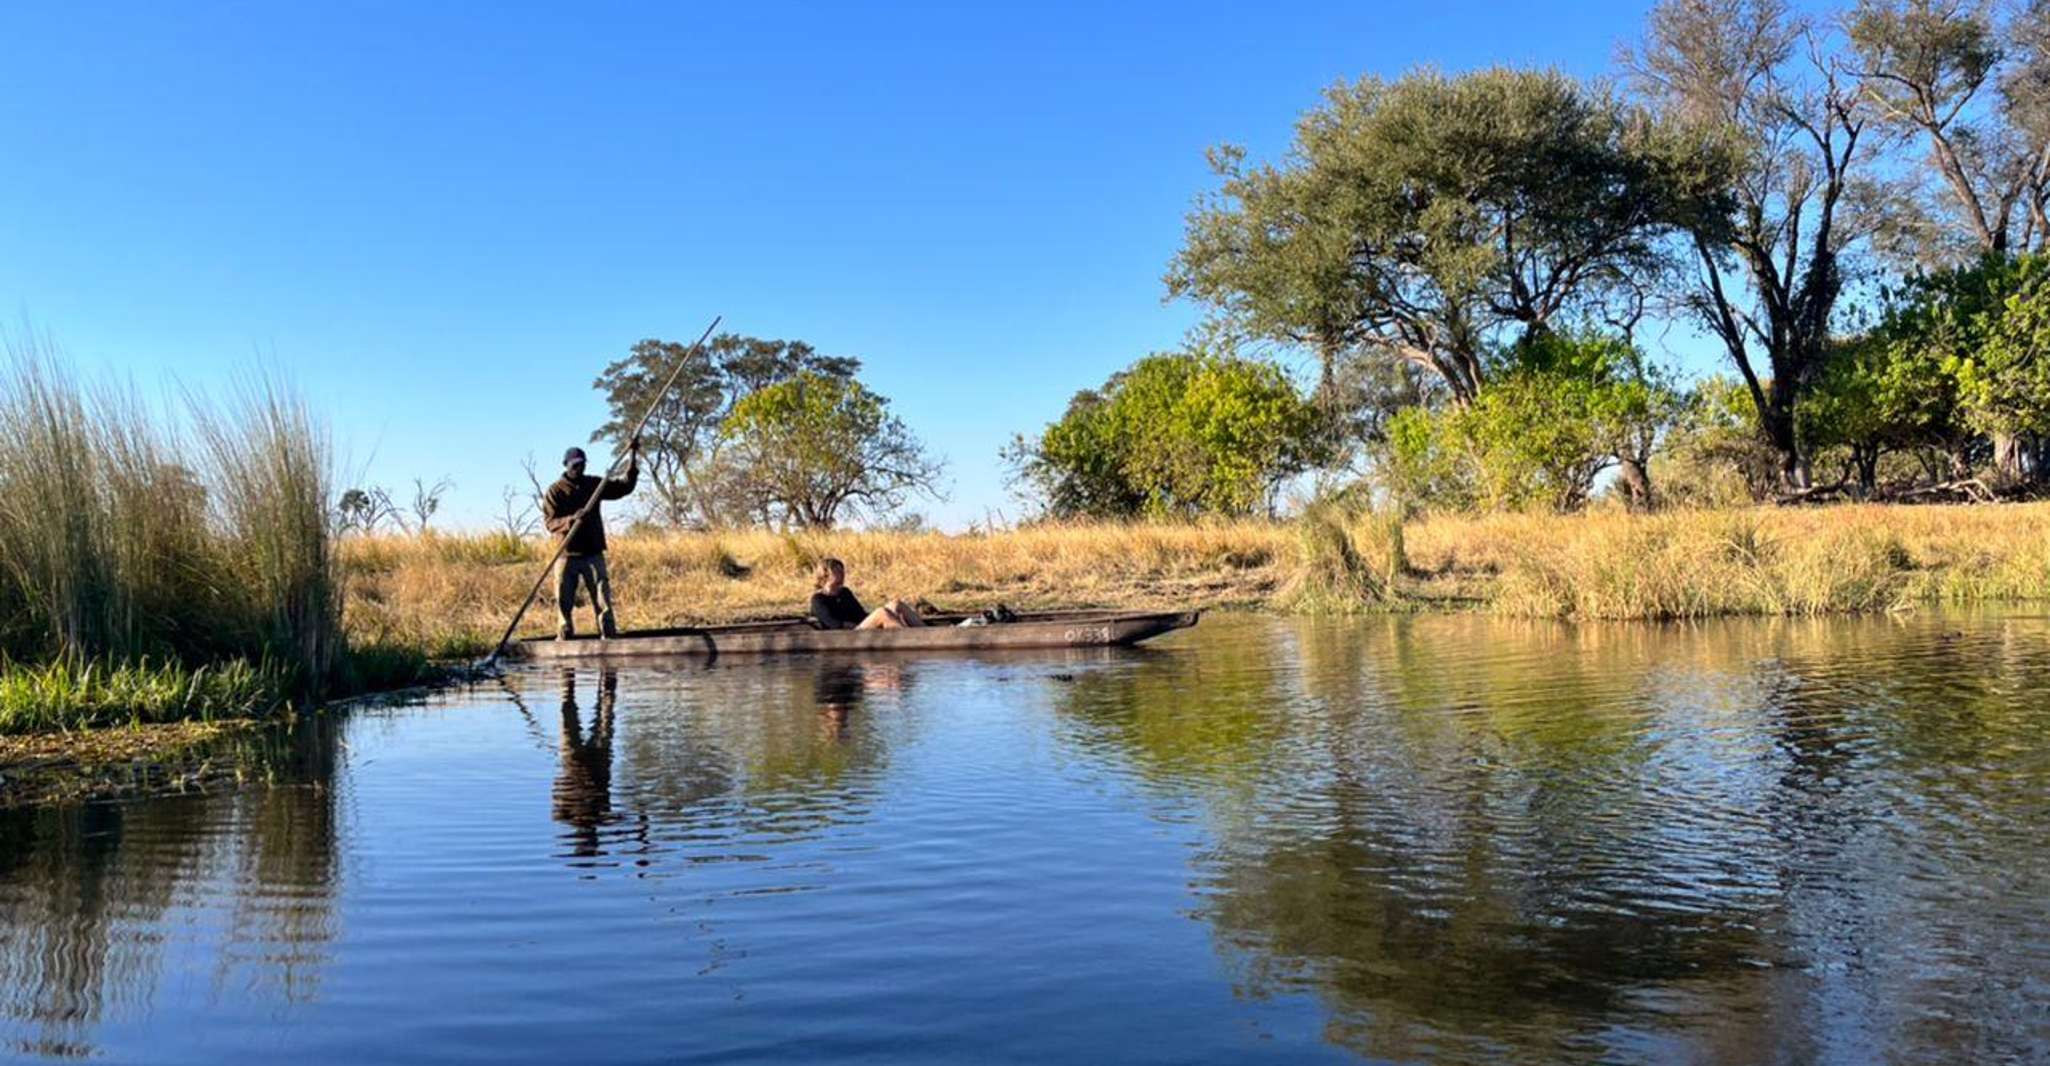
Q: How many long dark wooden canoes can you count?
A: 1